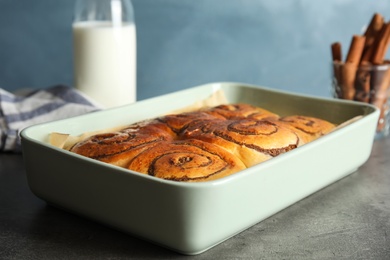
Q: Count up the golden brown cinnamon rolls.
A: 6